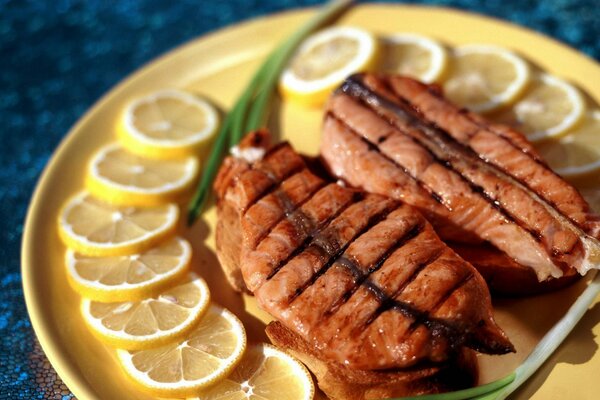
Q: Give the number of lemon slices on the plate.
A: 12